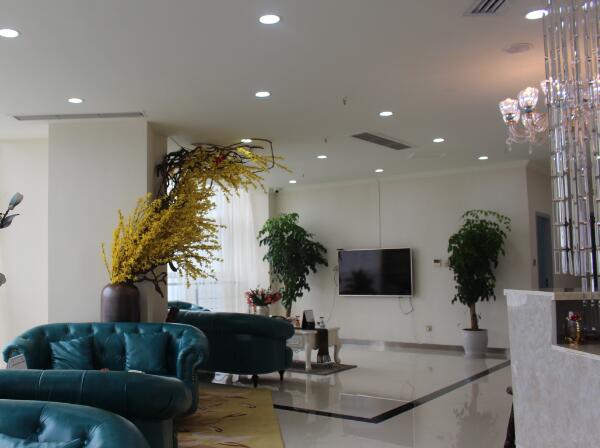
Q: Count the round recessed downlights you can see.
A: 12